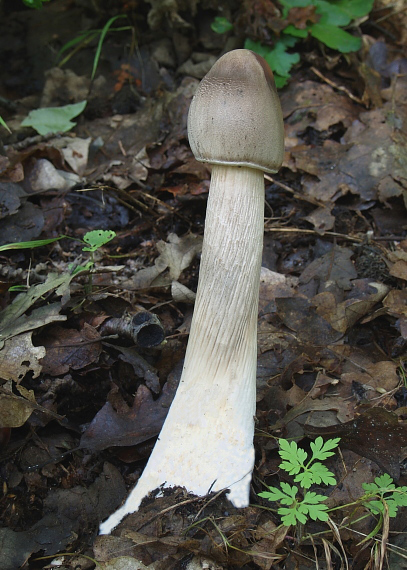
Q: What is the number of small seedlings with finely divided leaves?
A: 3